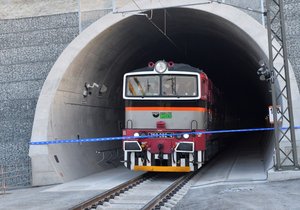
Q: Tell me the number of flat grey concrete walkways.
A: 2